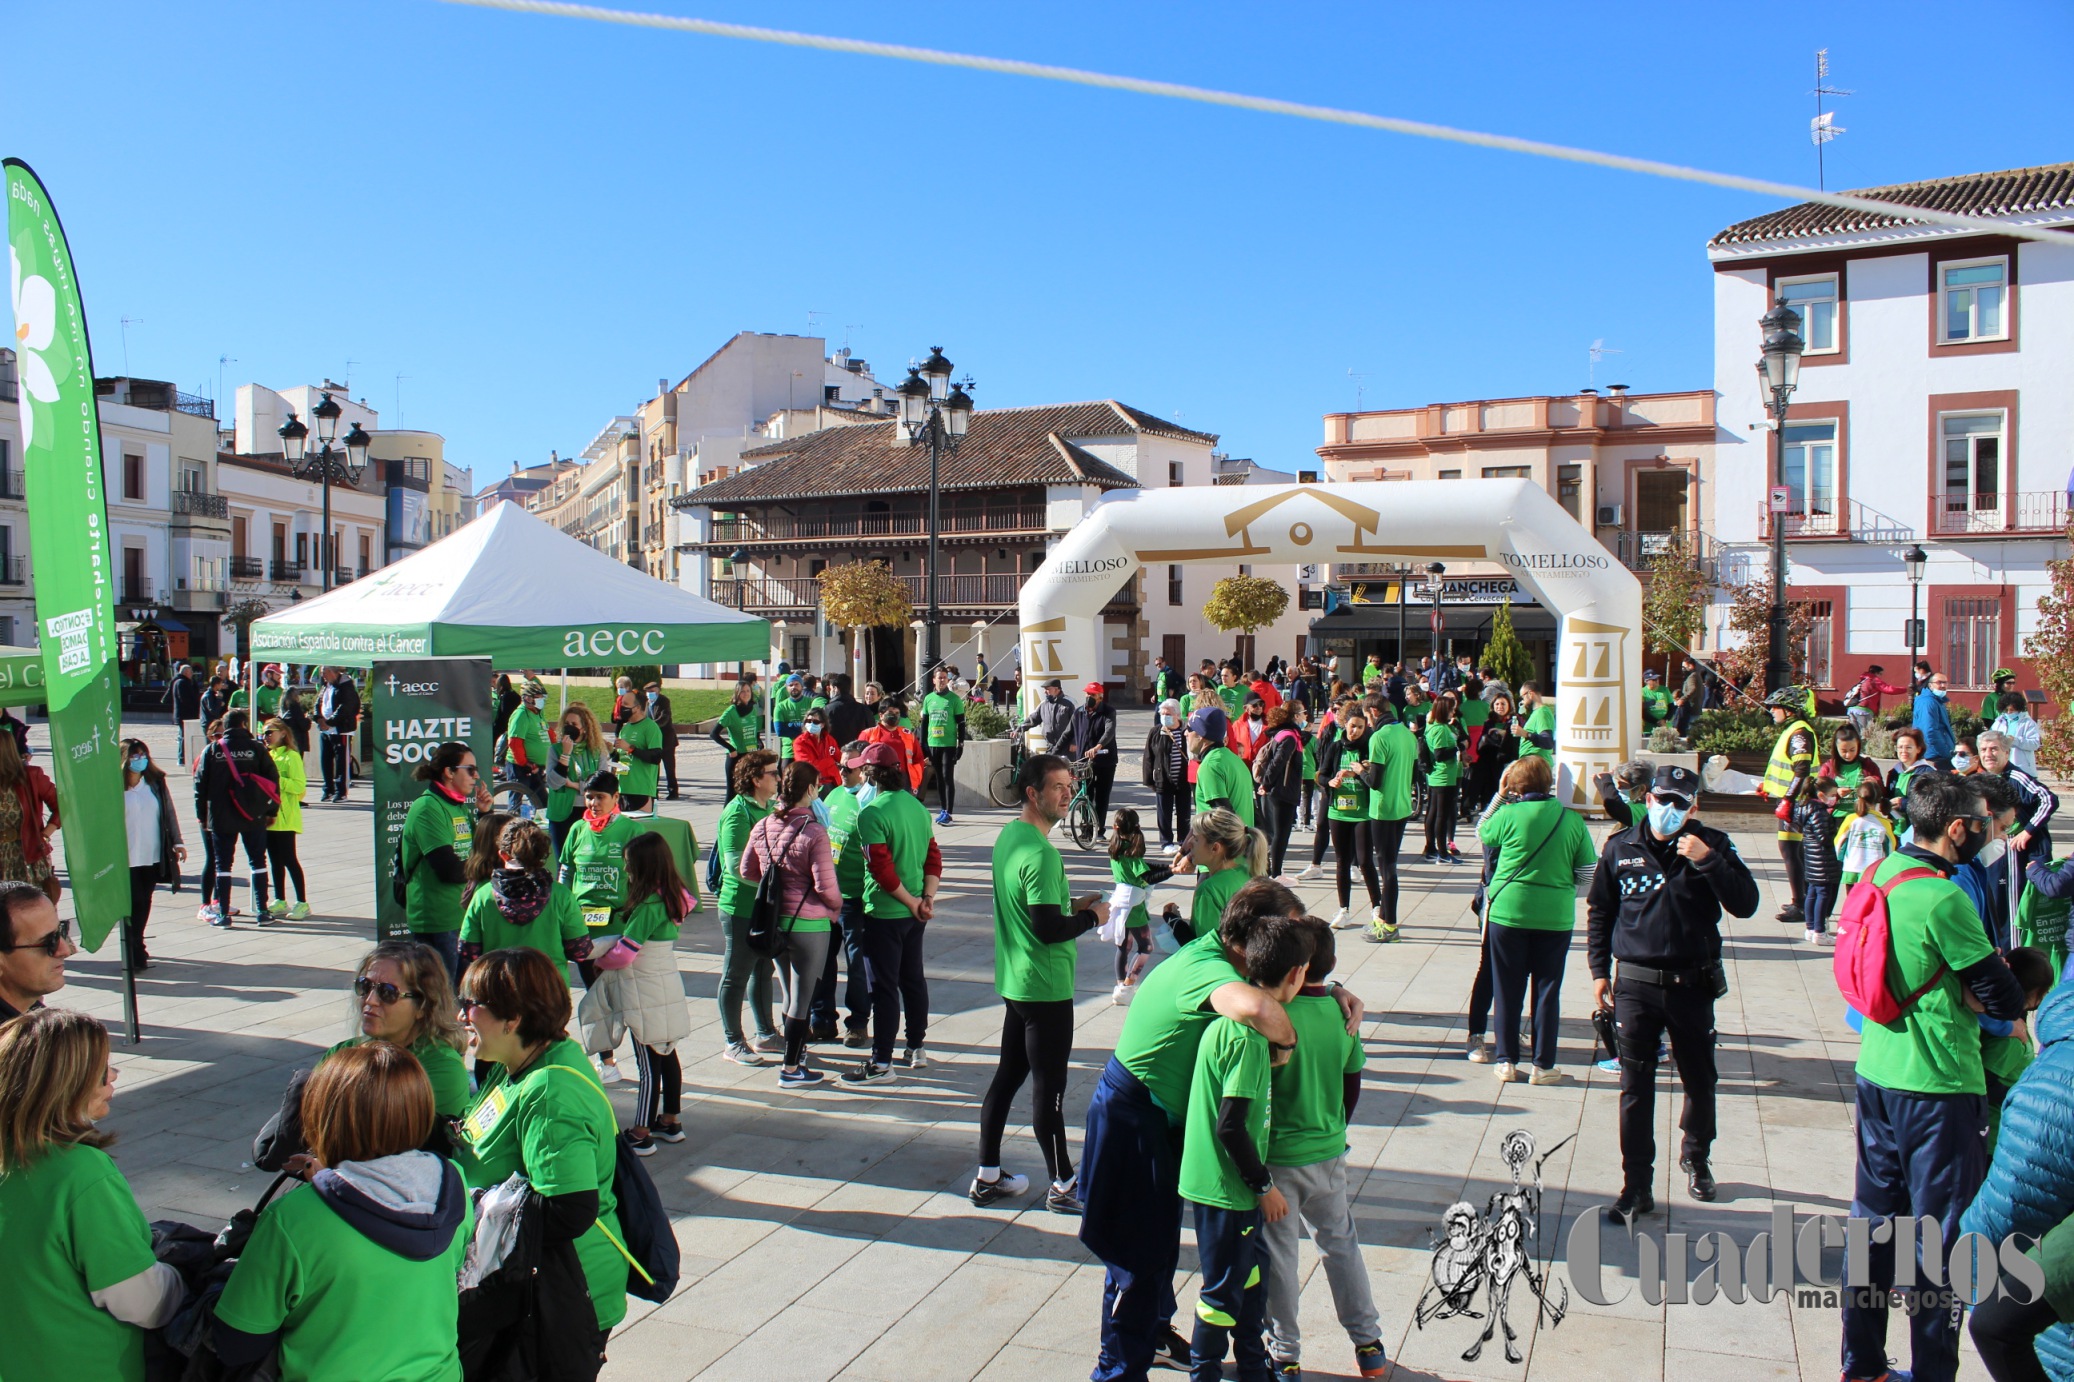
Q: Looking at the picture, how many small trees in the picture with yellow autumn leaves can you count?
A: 2